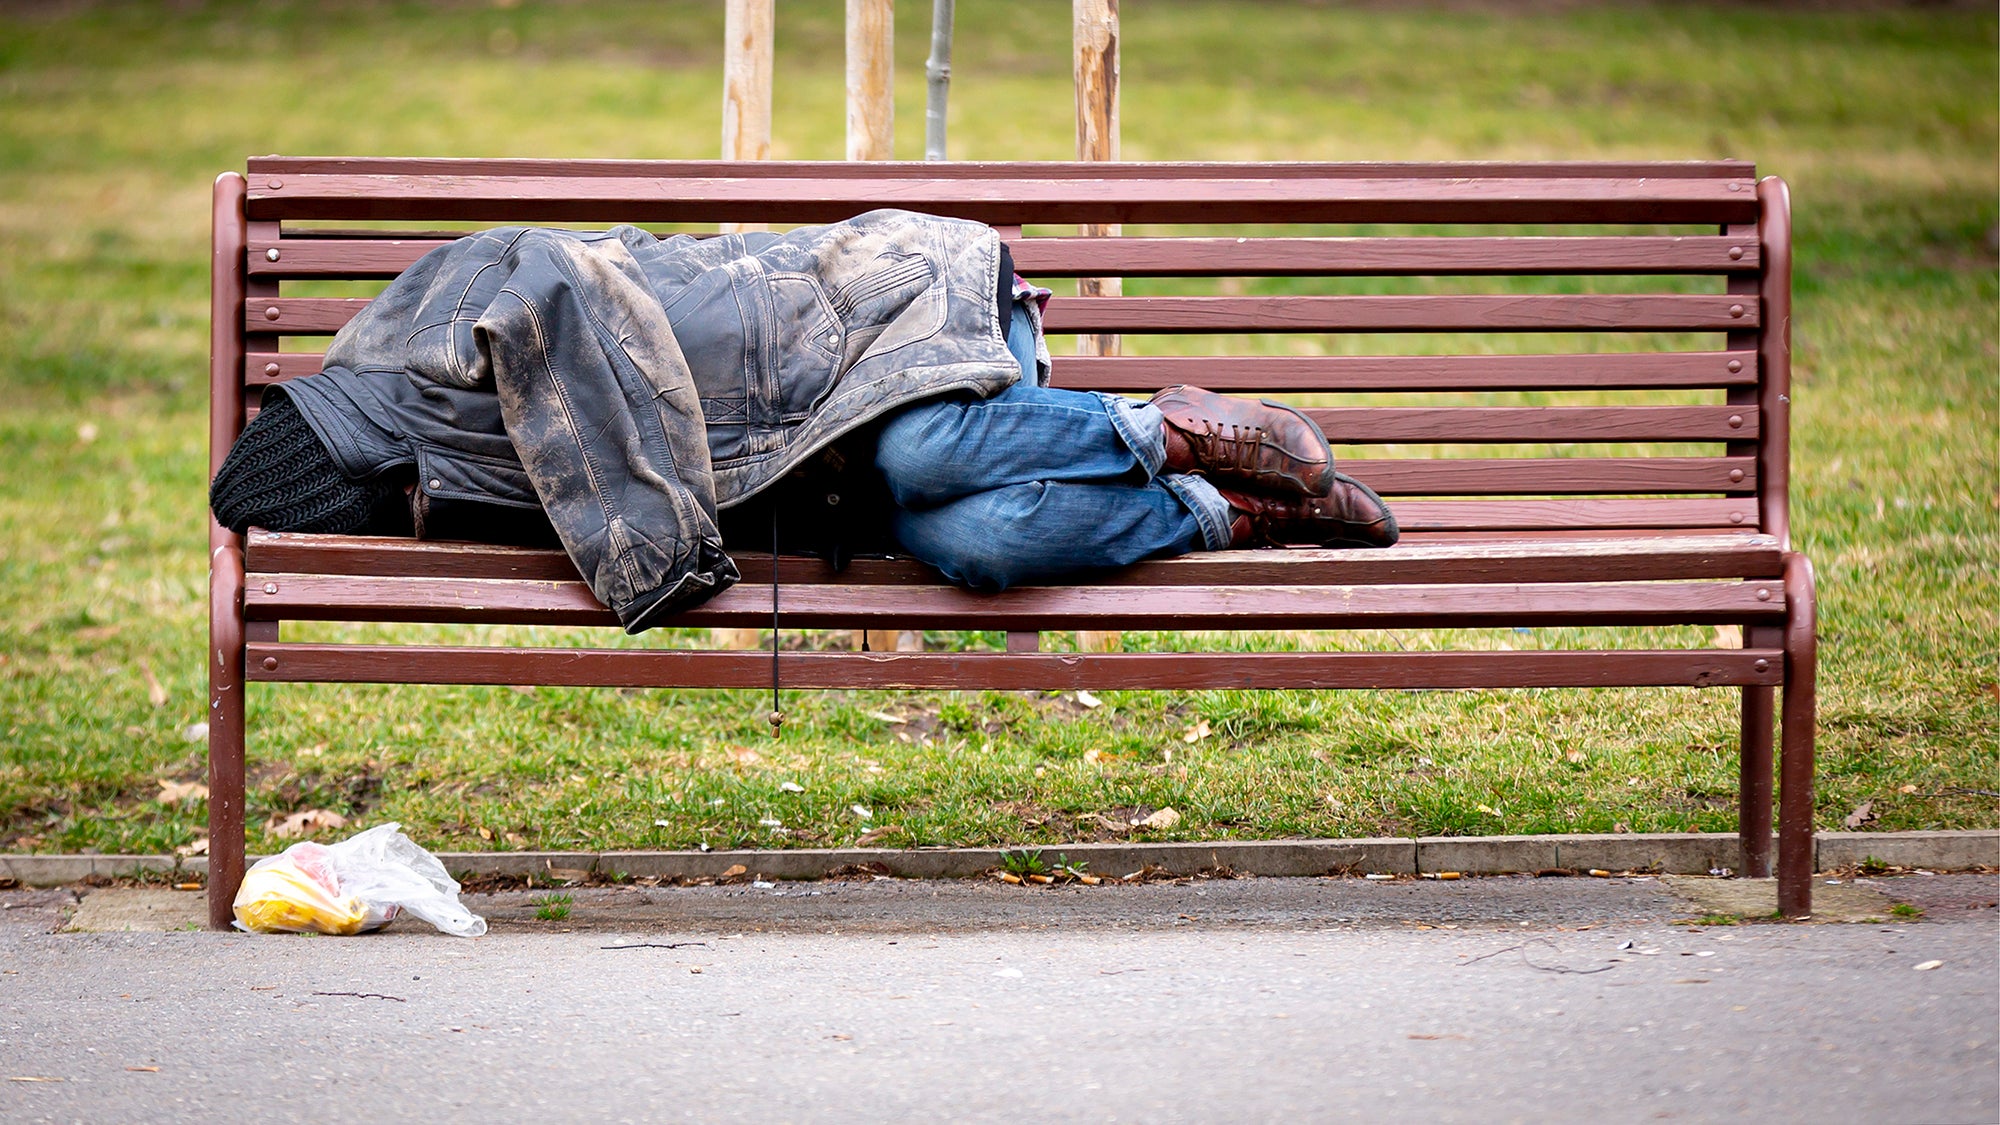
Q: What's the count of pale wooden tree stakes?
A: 3